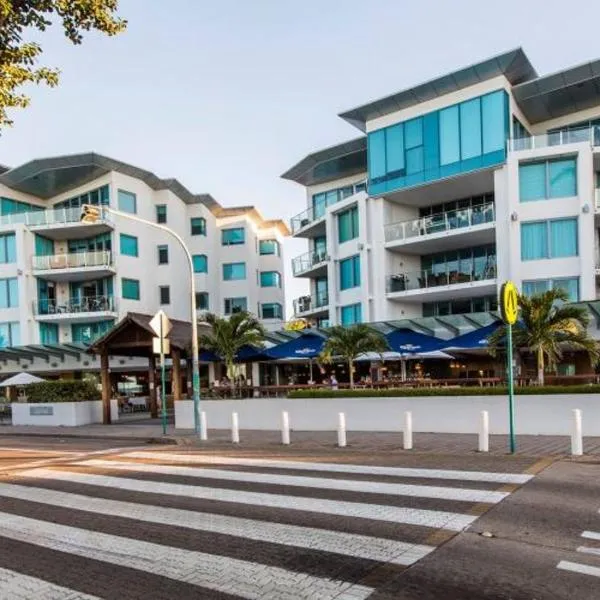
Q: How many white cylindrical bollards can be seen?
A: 7